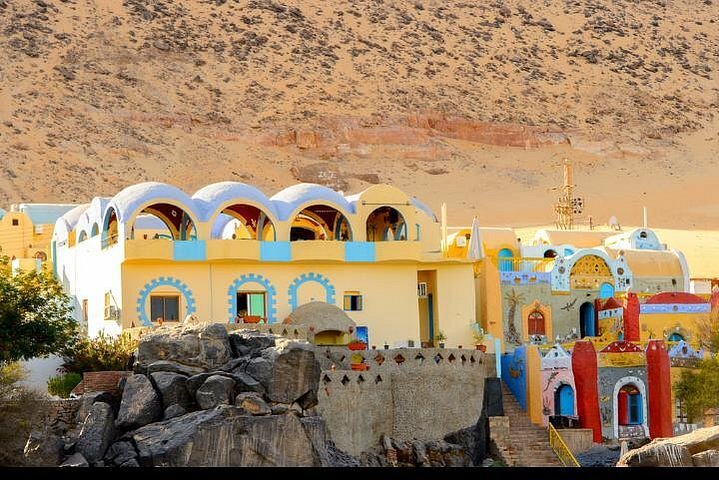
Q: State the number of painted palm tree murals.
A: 1